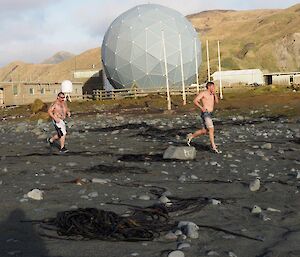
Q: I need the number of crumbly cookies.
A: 0